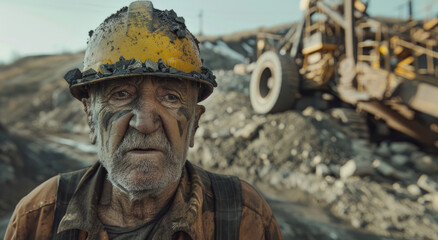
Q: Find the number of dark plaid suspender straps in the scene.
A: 2